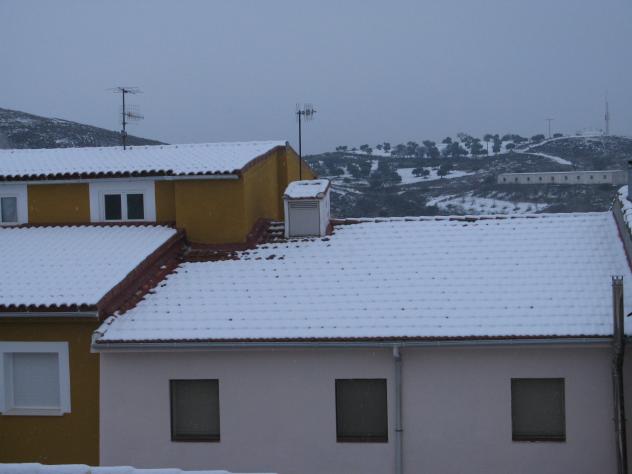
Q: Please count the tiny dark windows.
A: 9